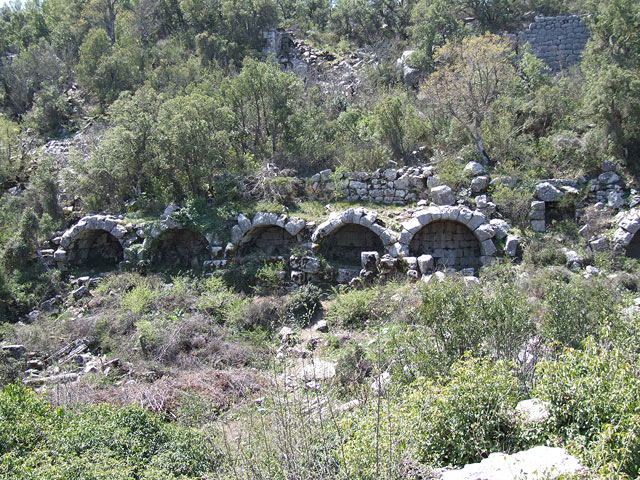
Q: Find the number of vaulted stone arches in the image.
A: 6